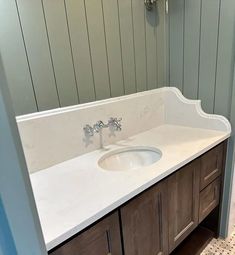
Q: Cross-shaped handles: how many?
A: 2